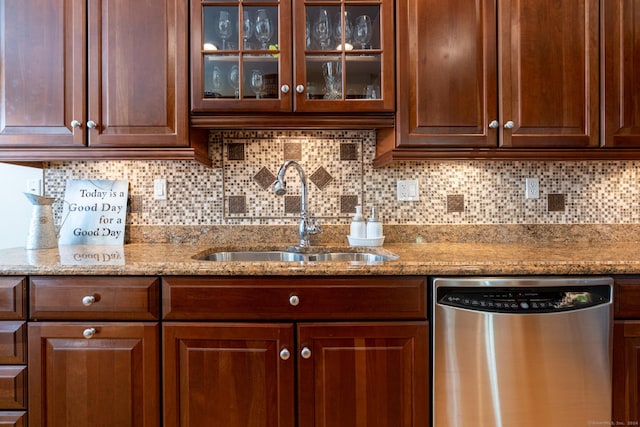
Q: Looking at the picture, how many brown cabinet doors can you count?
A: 11